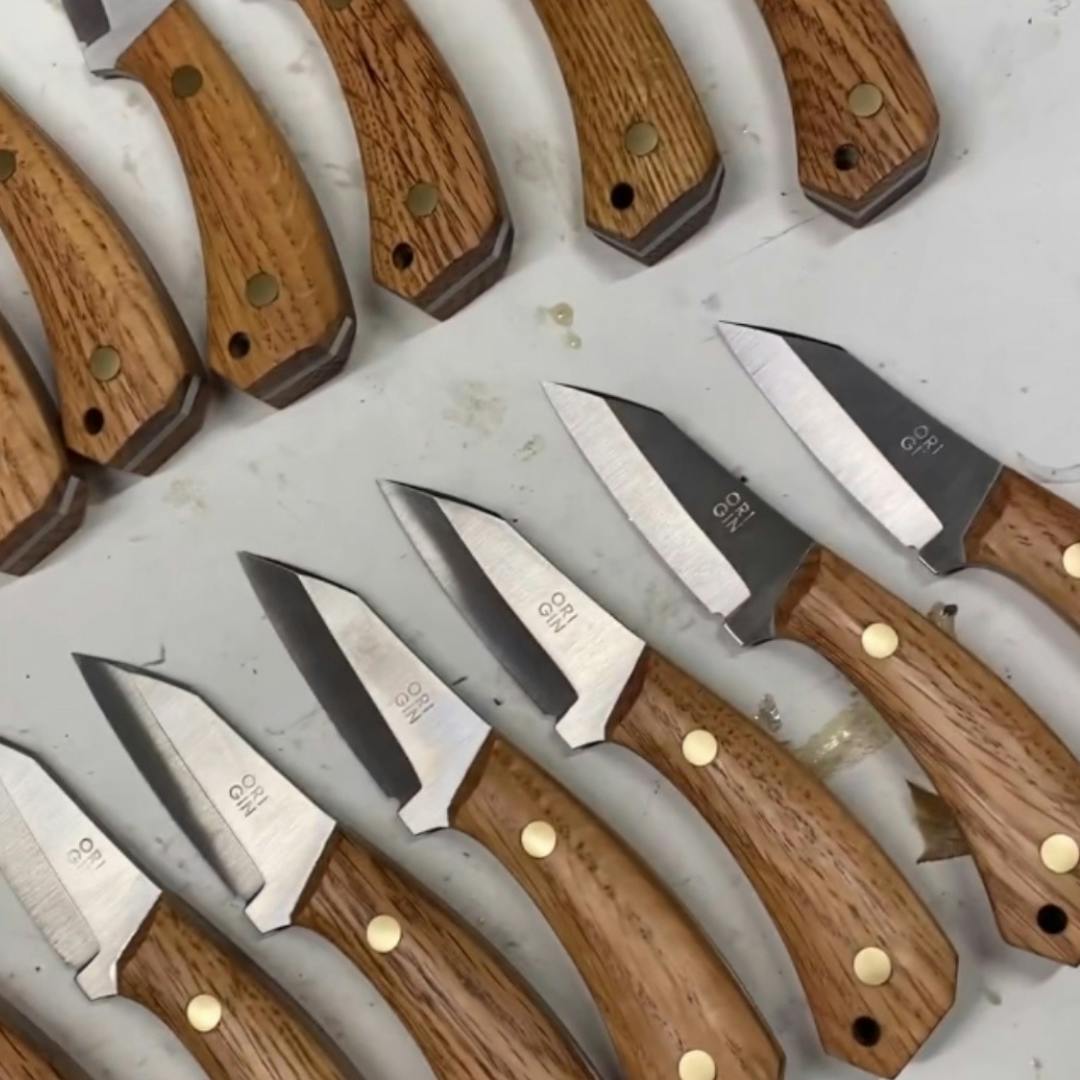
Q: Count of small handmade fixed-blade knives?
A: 13